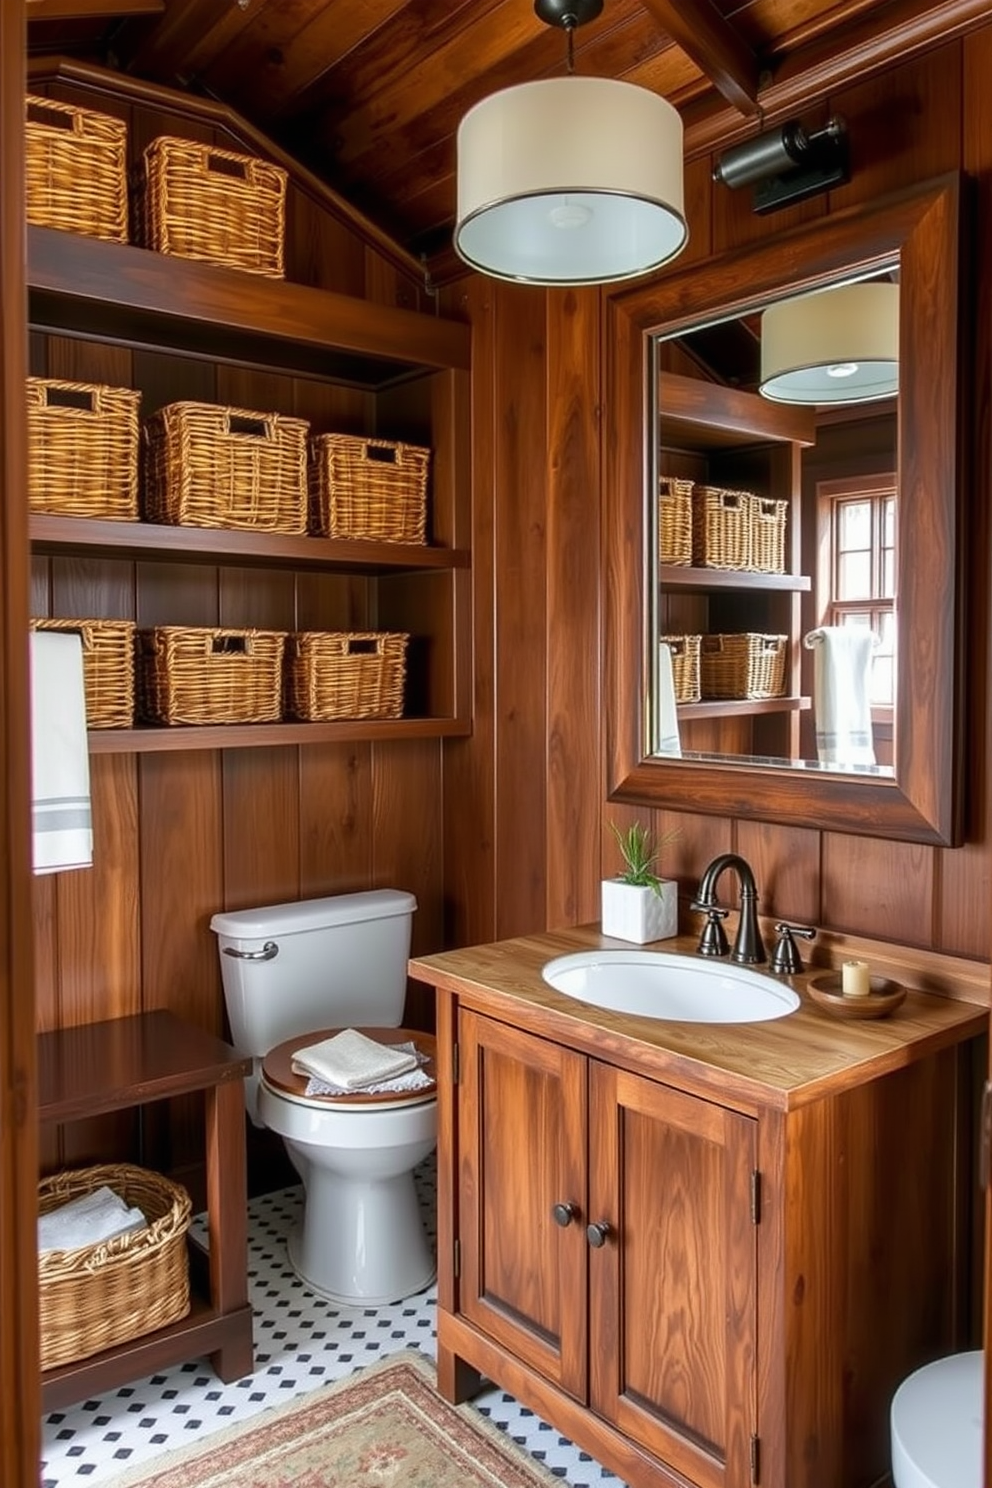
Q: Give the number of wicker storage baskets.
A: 9